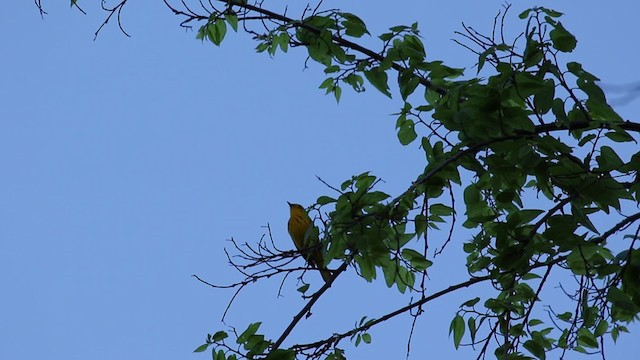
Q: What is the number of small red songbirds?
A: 0